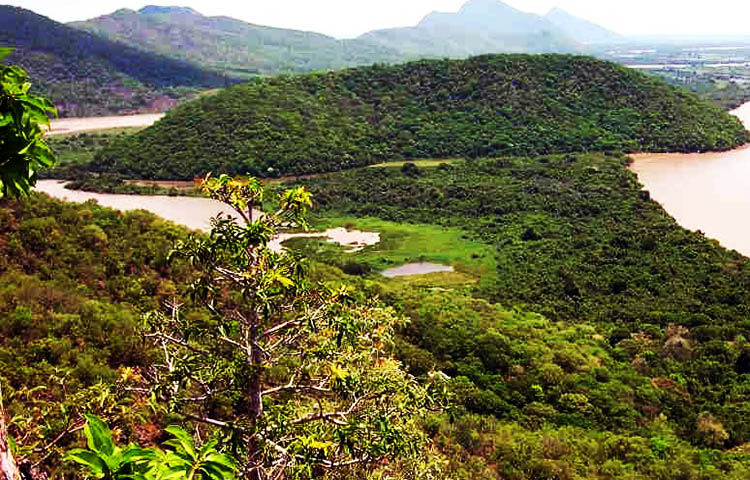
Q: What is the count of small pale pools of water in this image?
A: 2